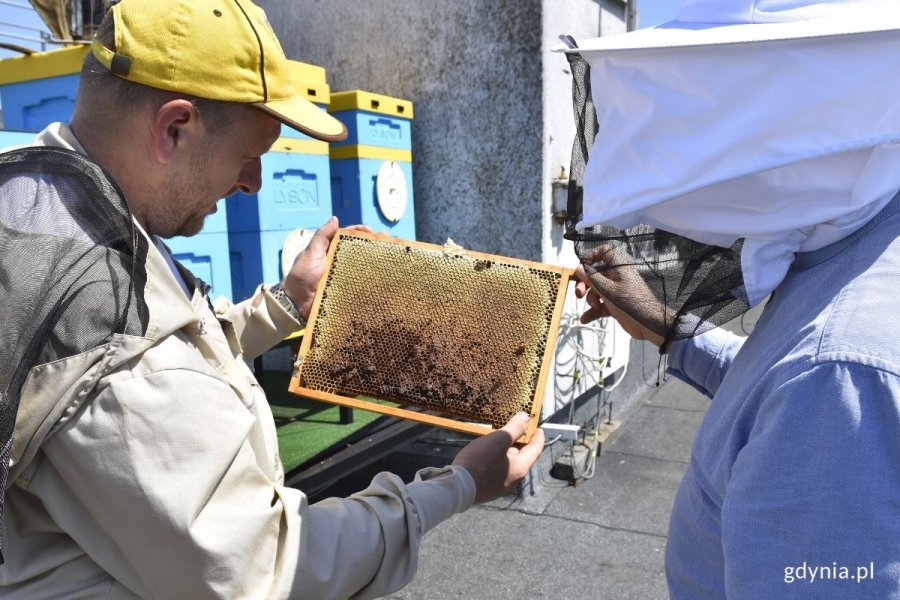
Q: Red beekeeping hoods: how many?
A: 0